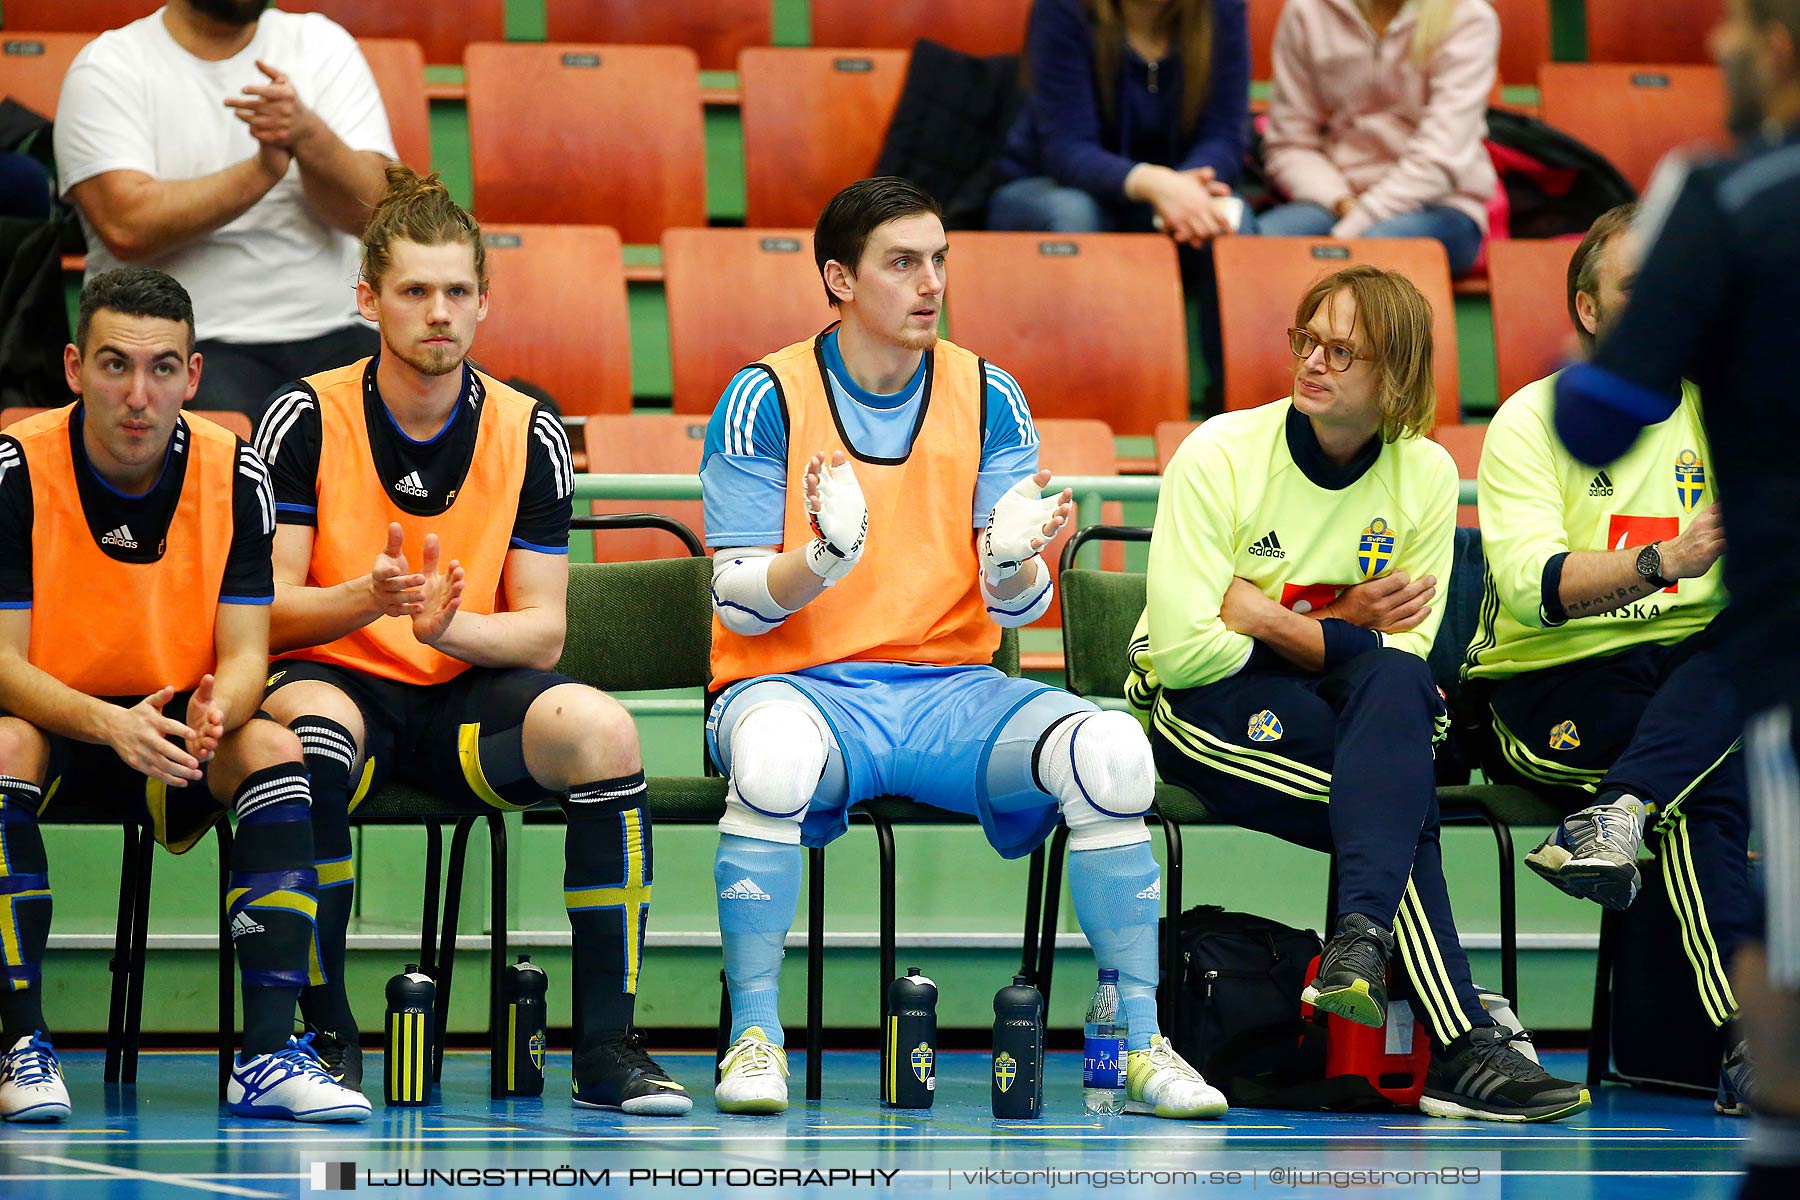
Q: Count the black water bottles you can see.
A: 4